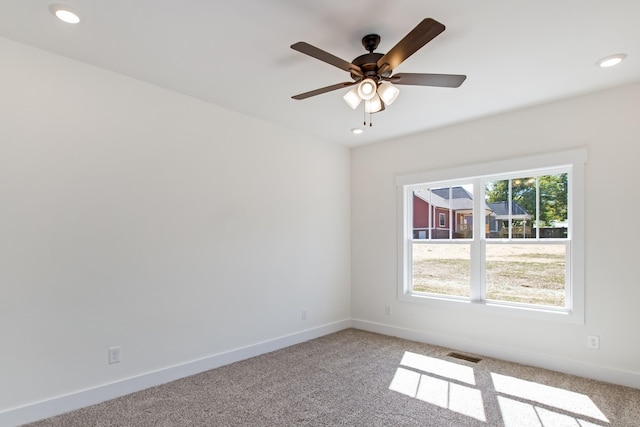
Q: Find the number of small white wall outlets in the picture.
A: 4